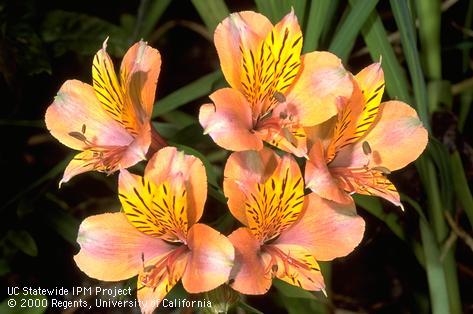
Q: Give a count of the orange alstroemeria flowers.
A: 5